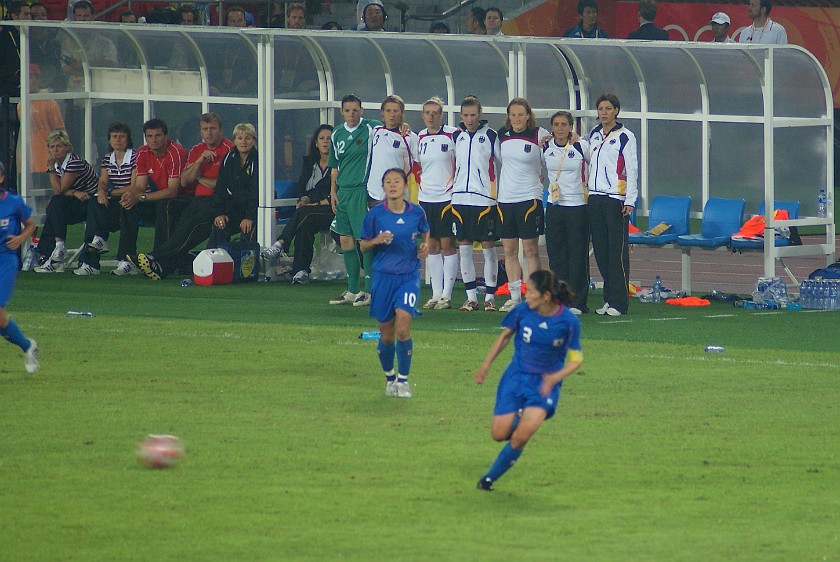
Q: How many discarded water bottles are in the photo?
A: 3